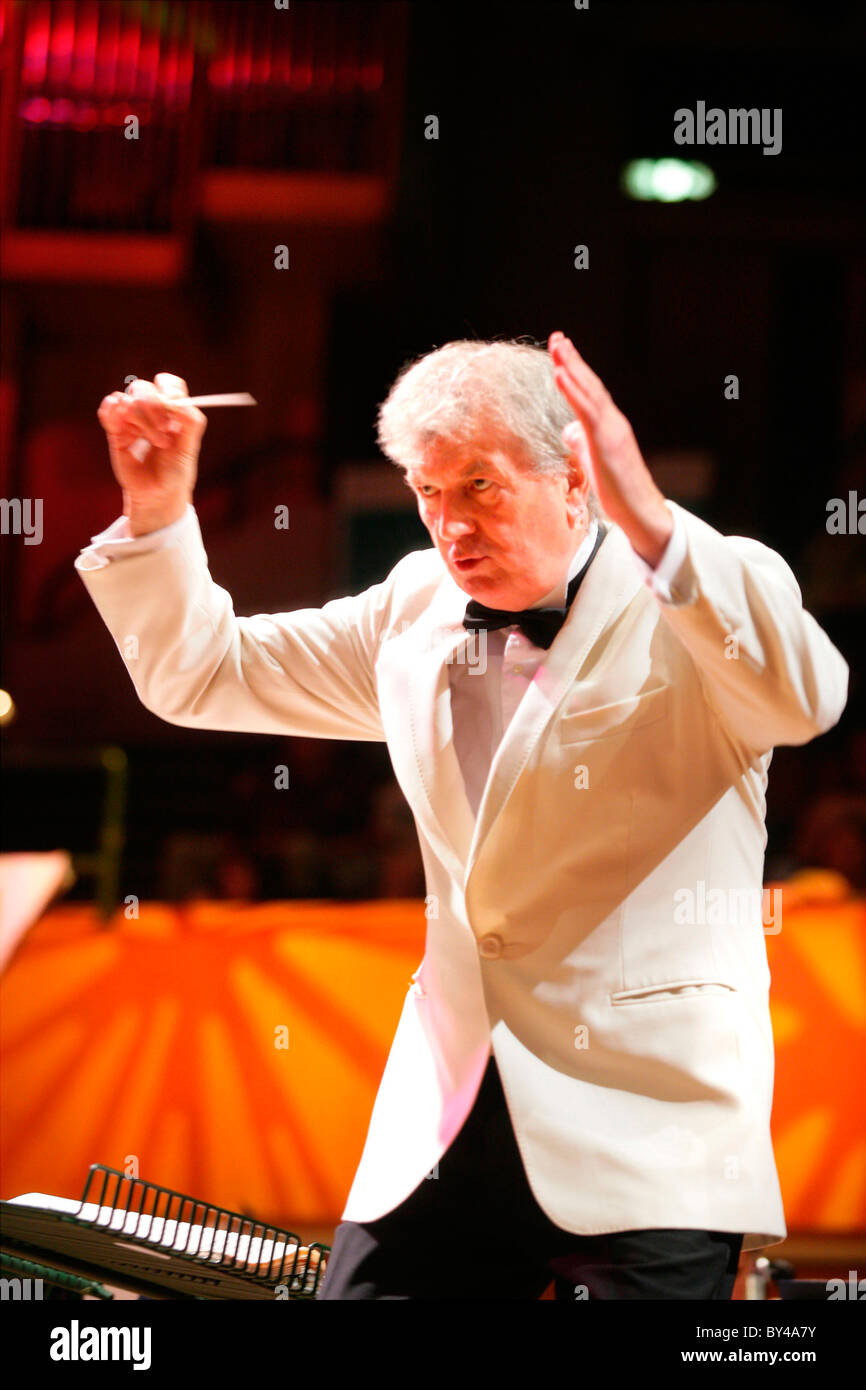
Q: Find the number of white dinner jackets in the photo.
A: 1